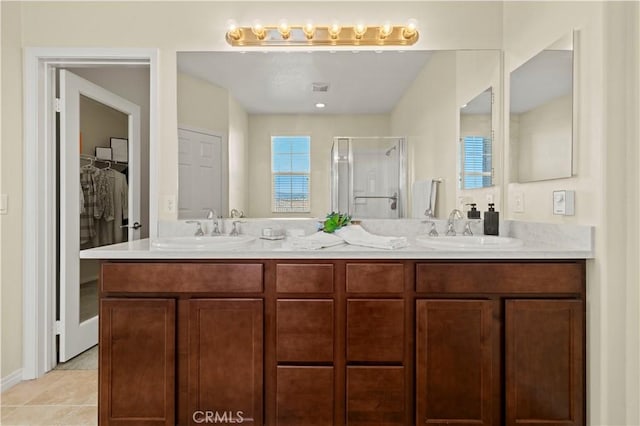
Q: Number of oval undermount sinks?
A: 2